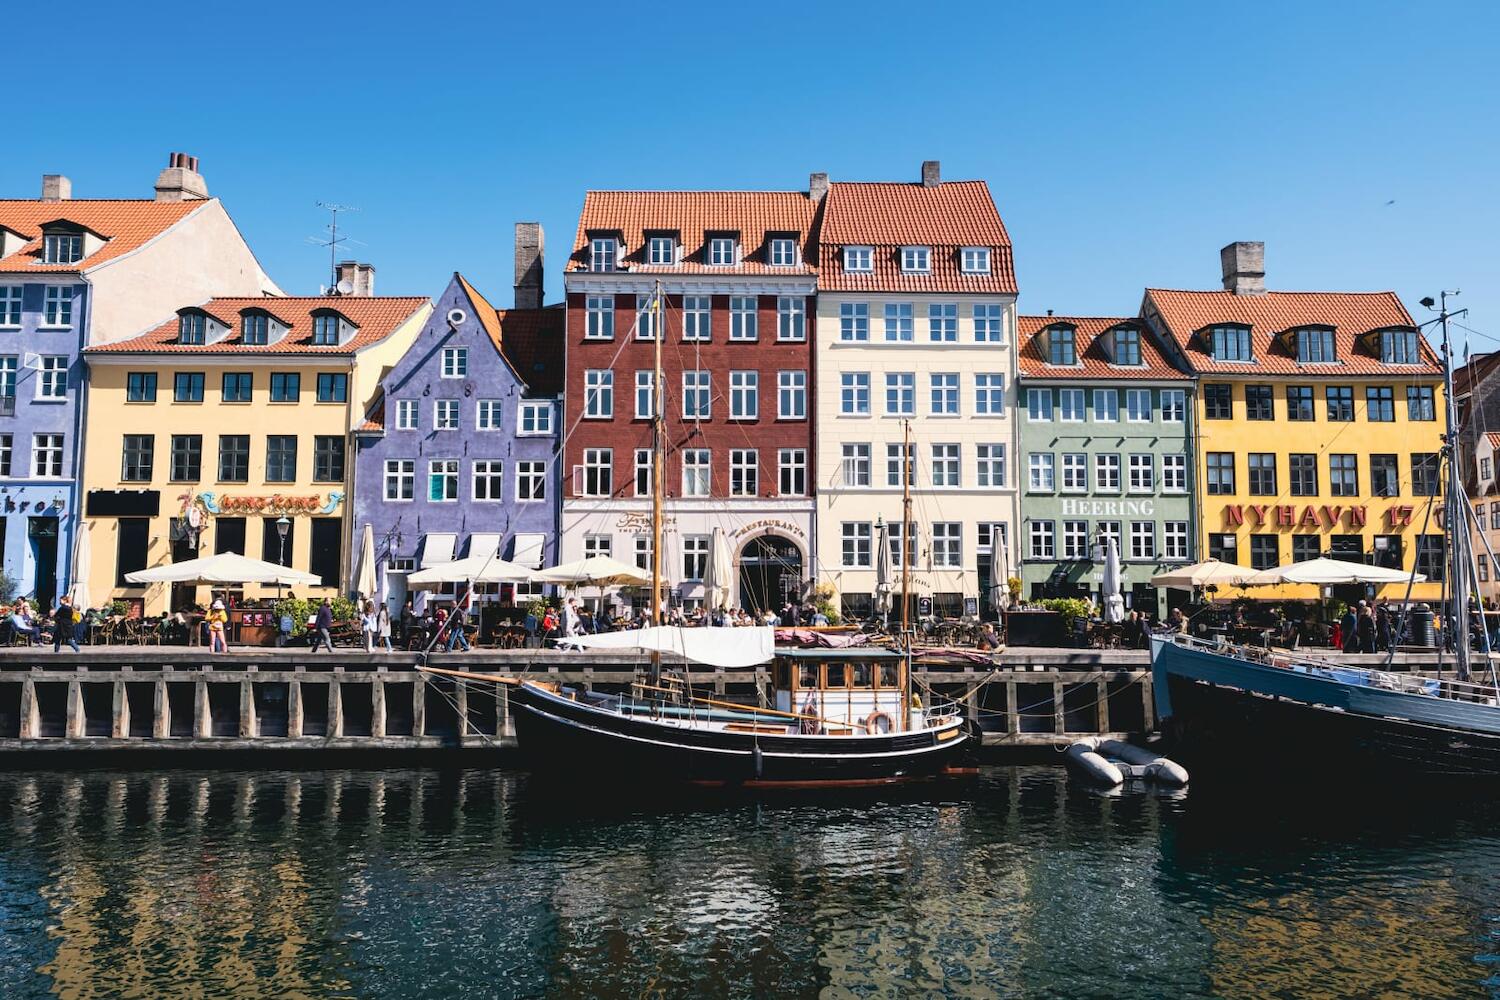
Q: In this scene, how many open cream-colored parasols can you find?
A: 5